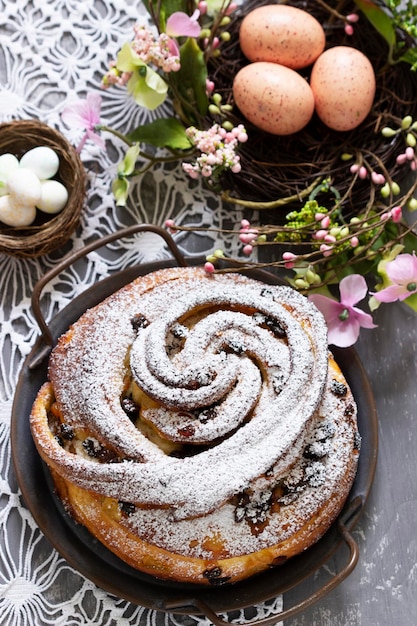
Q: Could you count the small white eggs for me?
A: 5